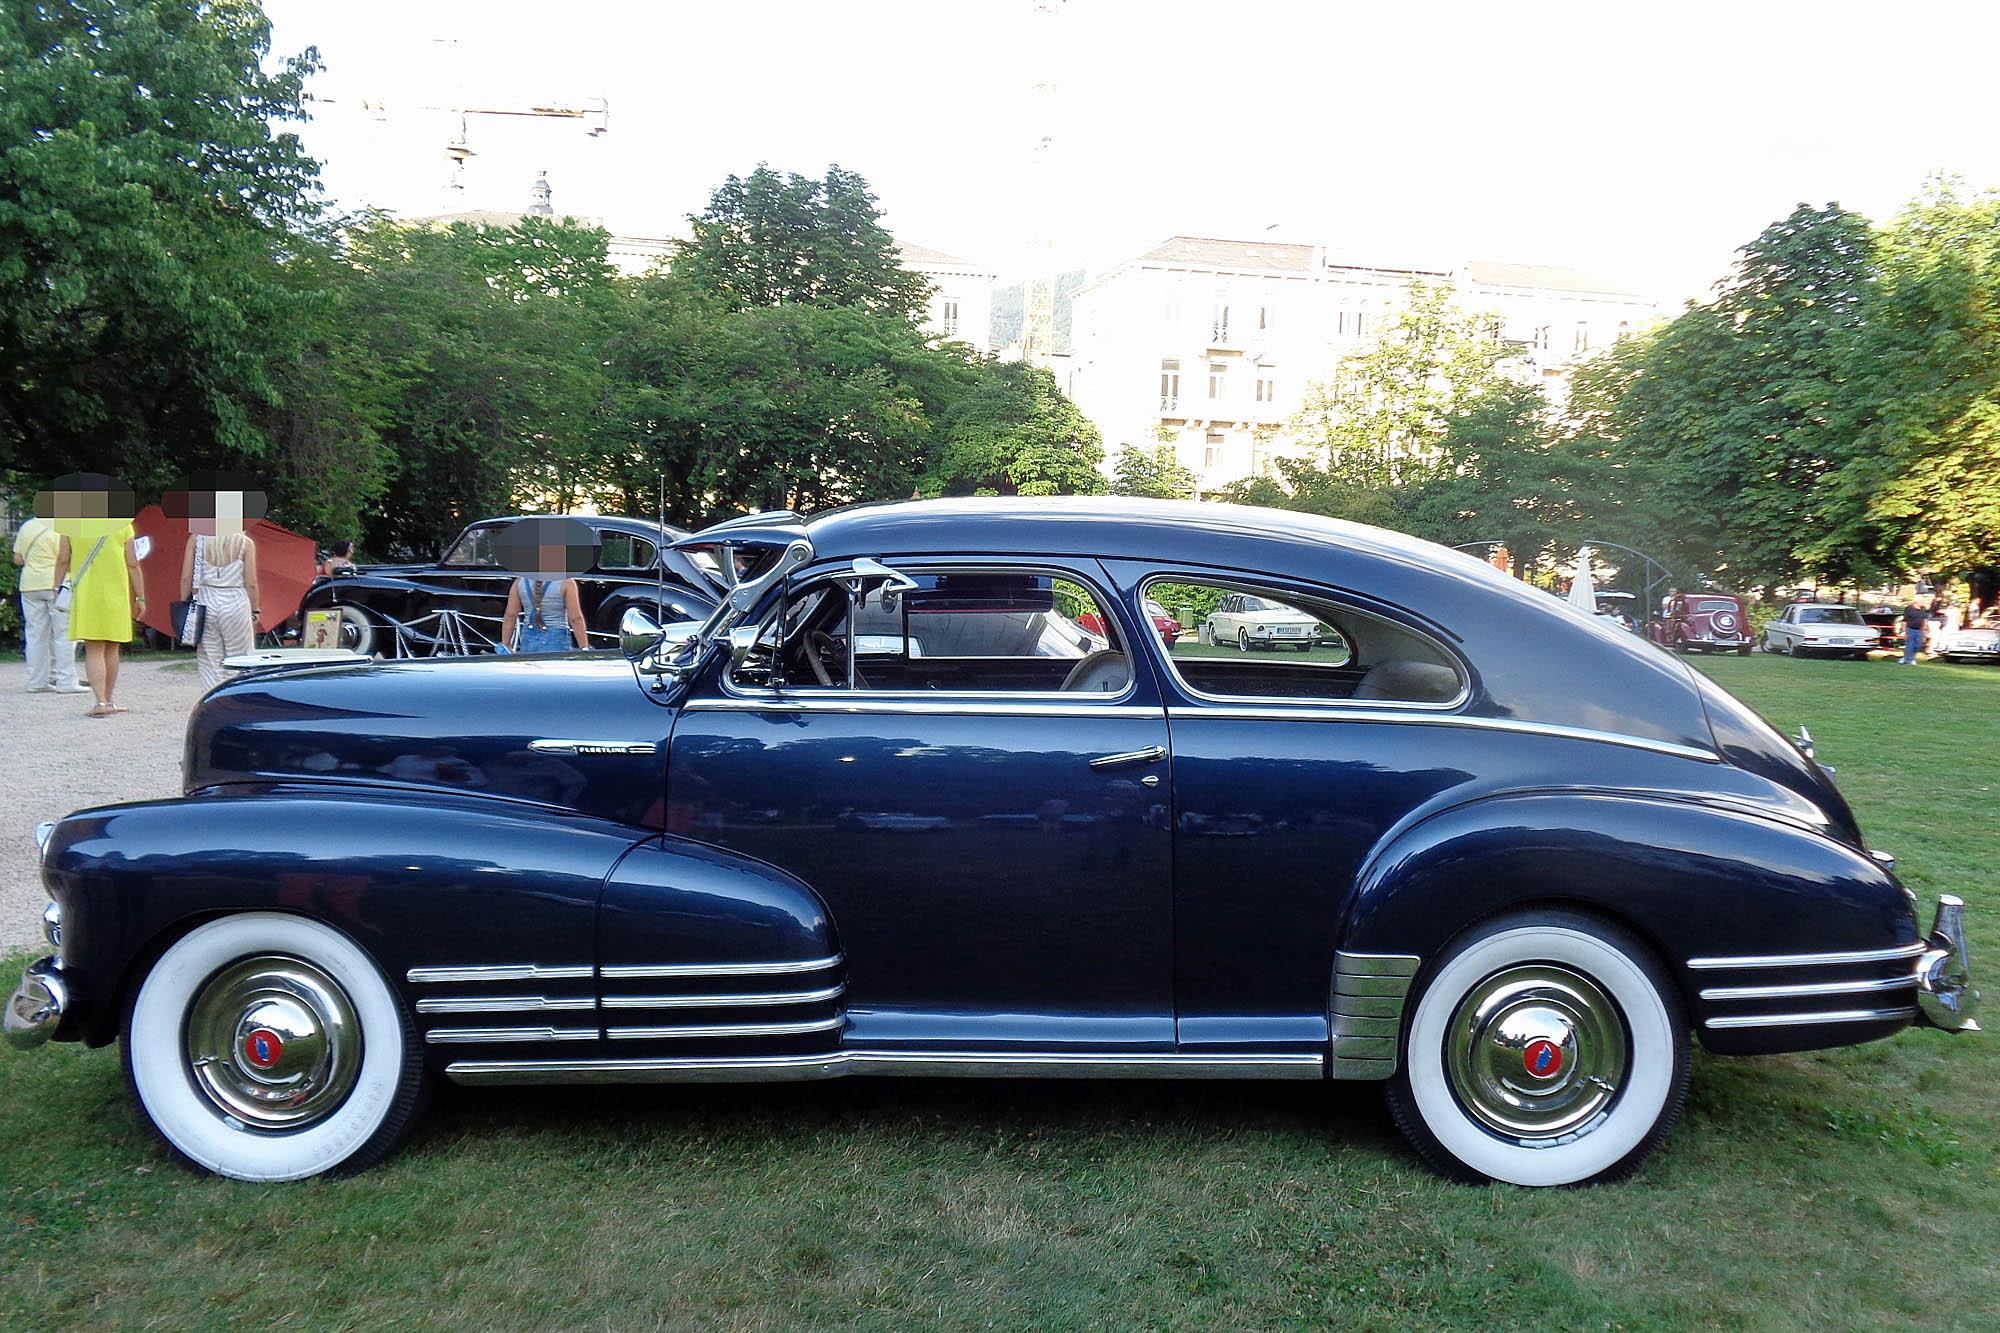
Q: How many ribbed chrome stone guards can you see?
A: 1